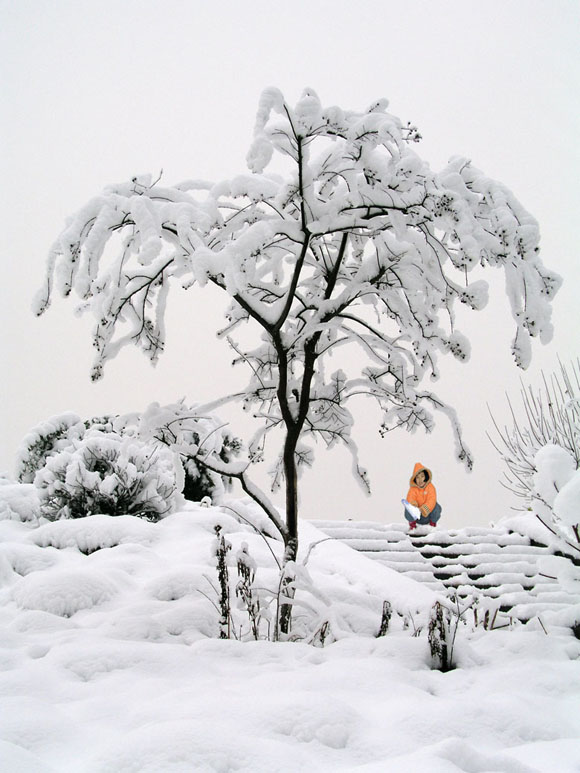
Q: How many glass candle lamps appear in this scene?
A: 0